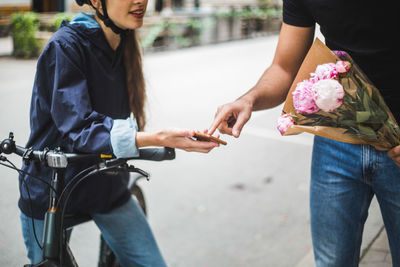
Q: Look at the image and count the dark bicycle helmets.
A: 1